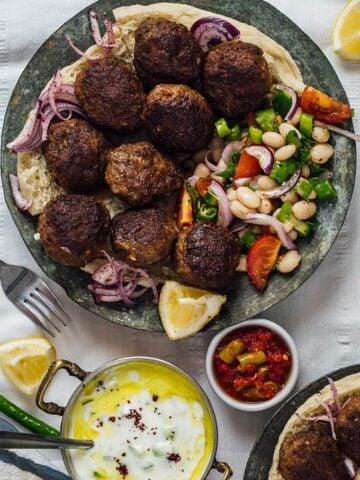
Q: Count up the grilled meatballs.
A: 11